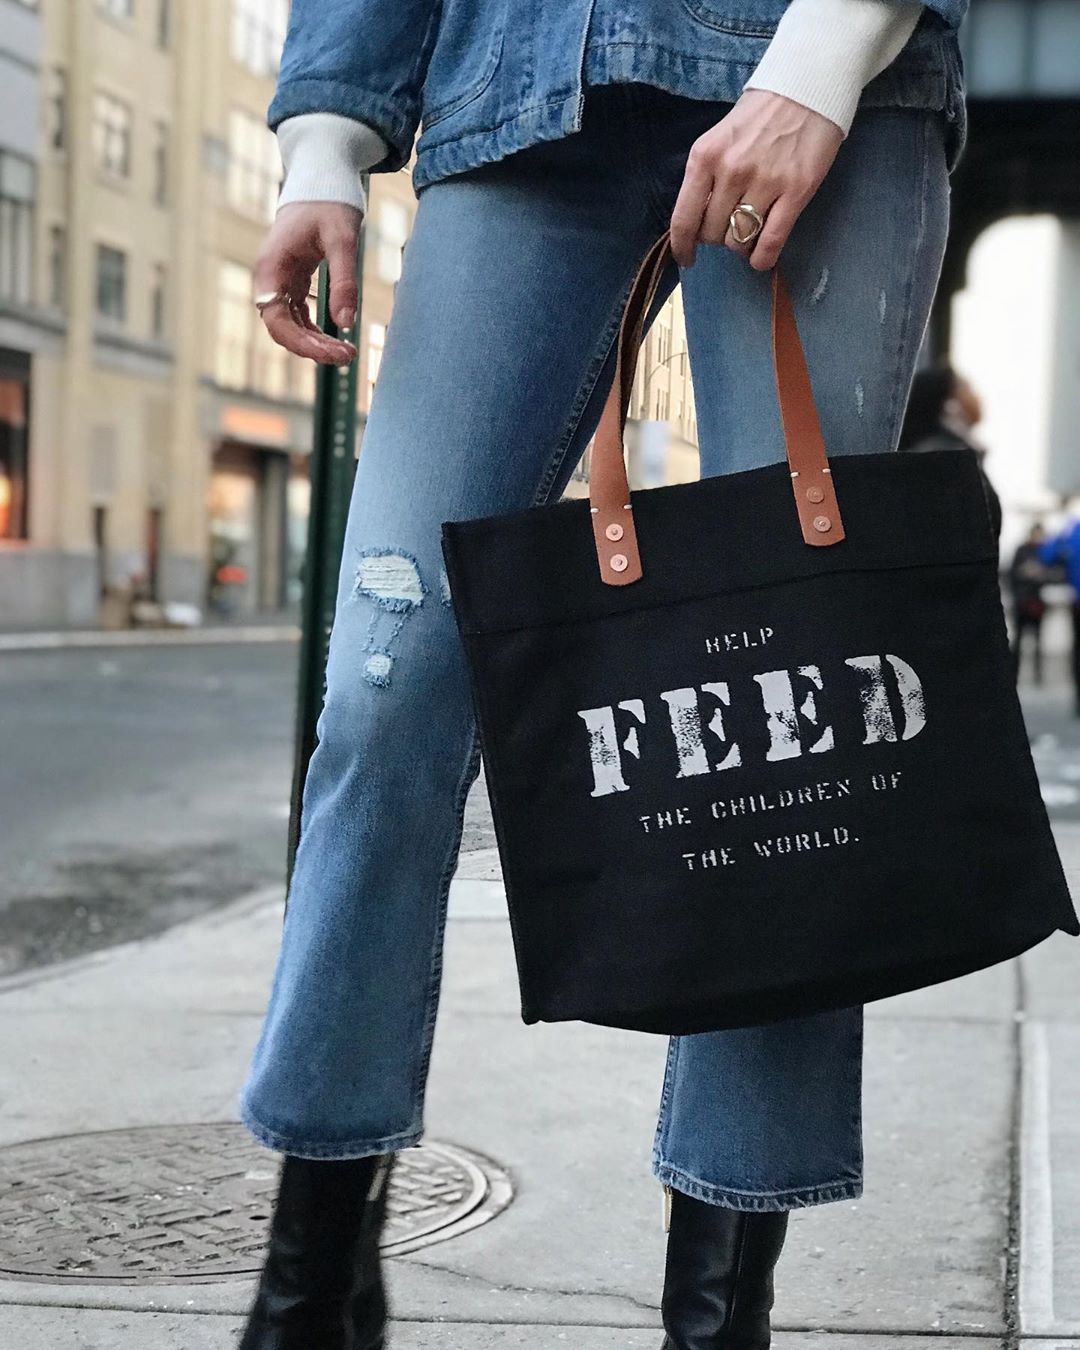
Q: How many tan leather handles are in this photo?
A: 2